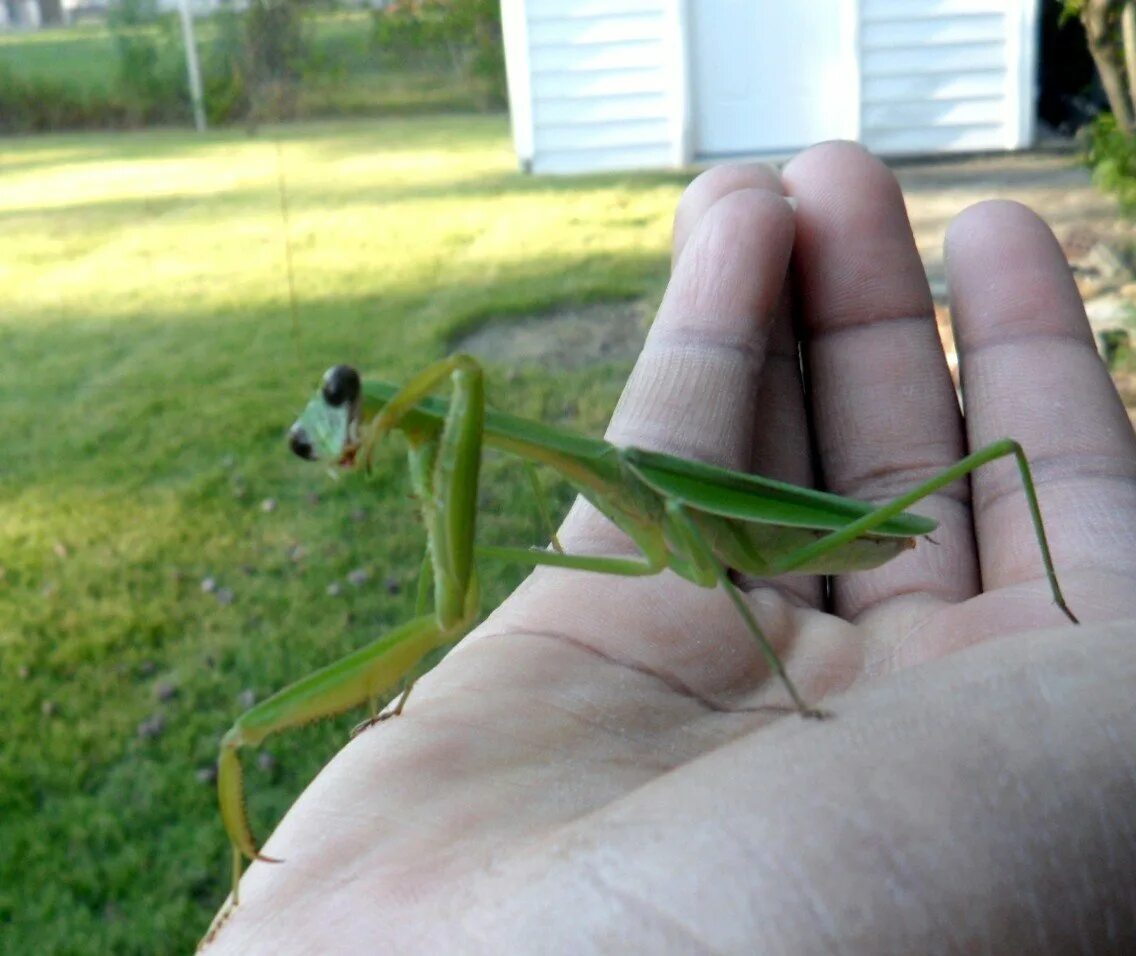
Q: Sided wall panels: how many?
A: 2